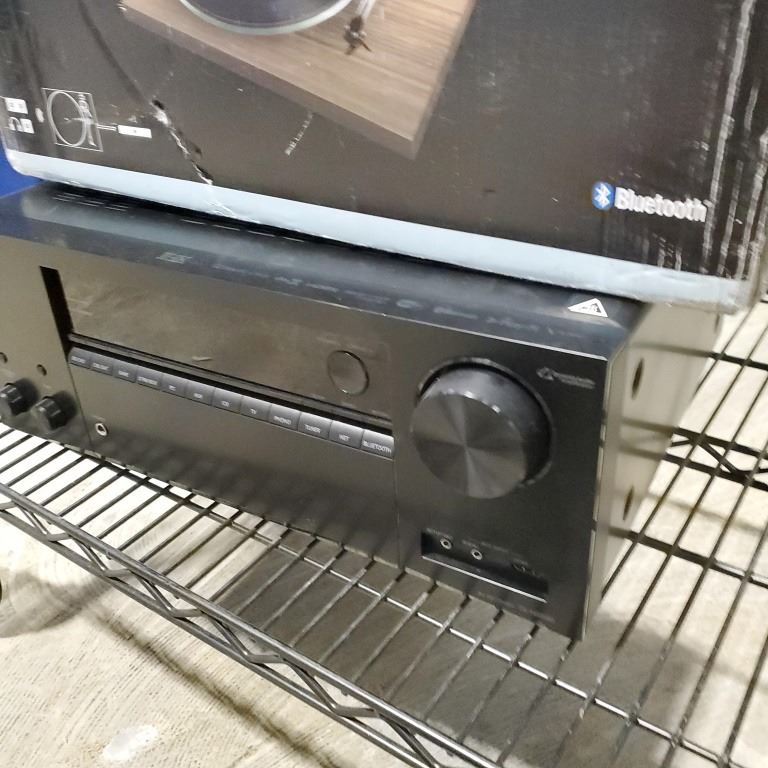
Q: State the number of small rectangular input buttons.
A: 12